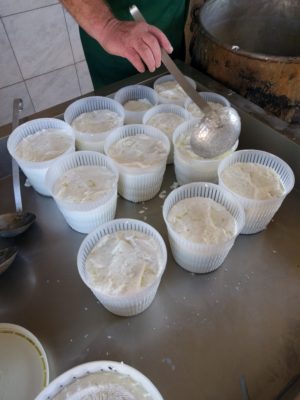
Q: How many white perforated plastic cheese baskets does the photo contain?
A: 12